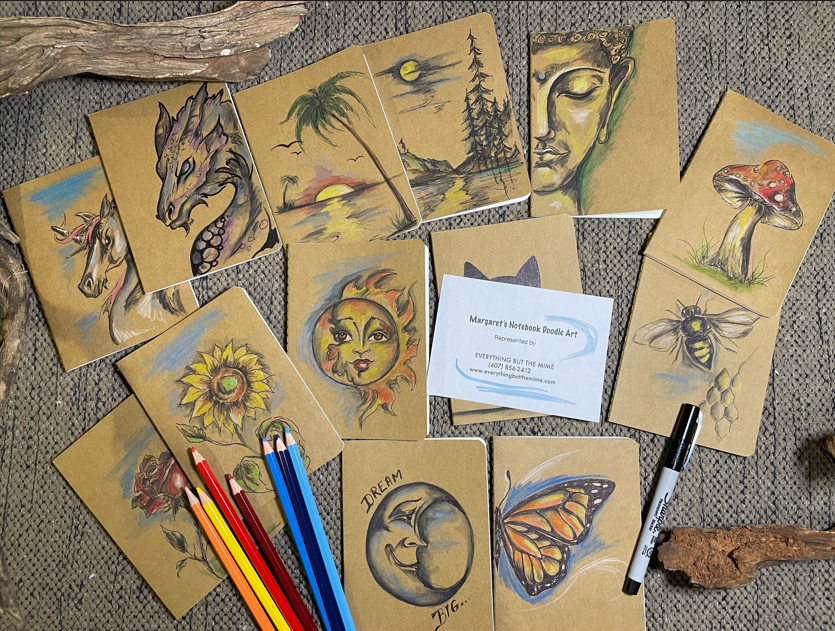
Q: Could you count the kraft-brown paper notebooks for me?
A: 13